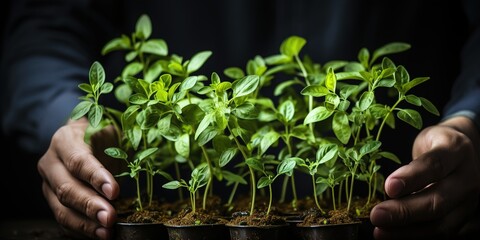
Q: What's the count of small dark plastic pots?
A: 4